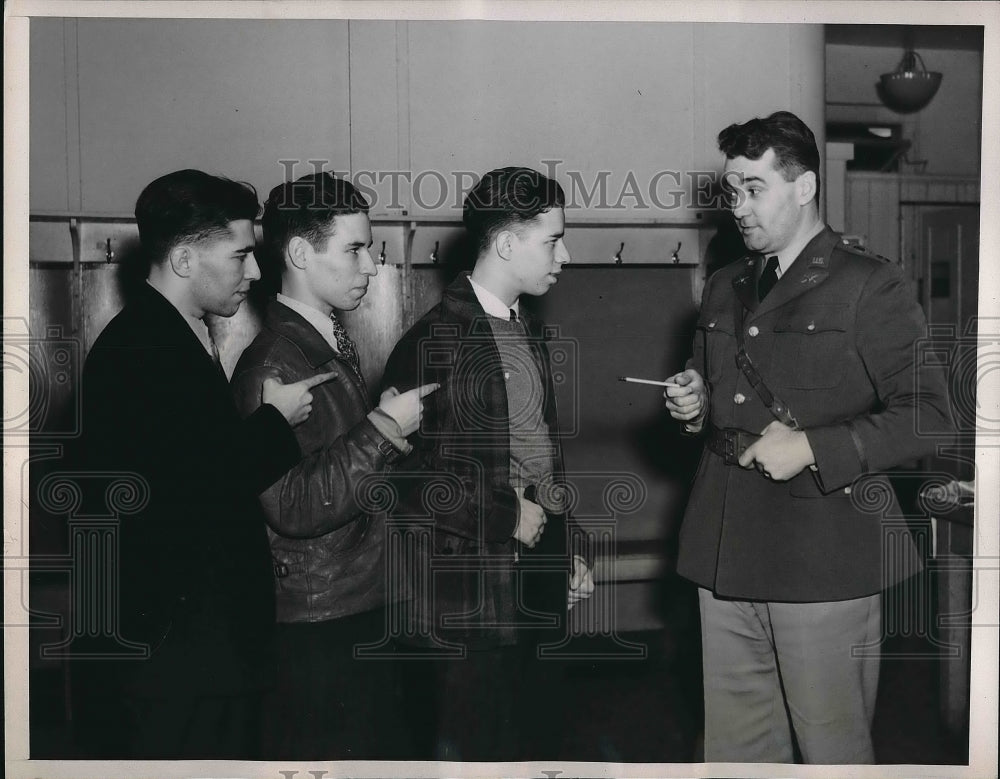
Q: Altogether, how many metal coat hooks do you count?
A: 5